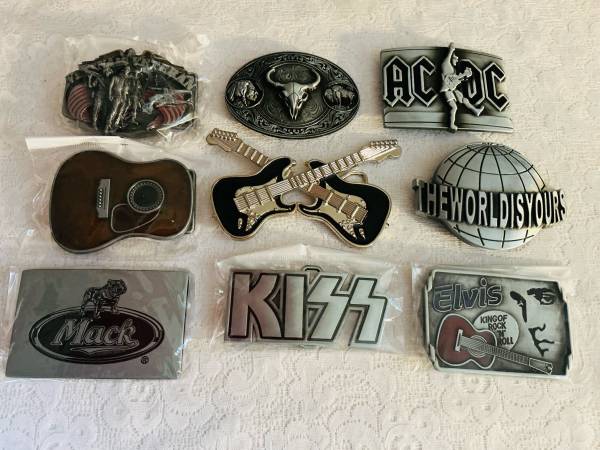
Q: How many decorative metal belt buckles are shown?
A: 9